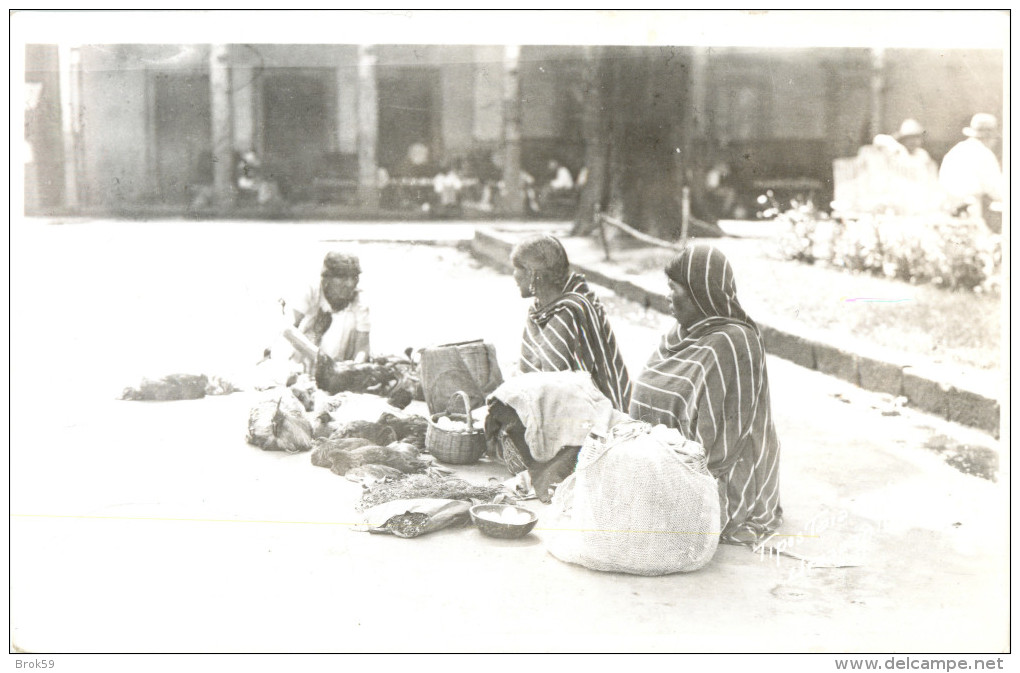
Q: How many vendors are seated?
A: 3